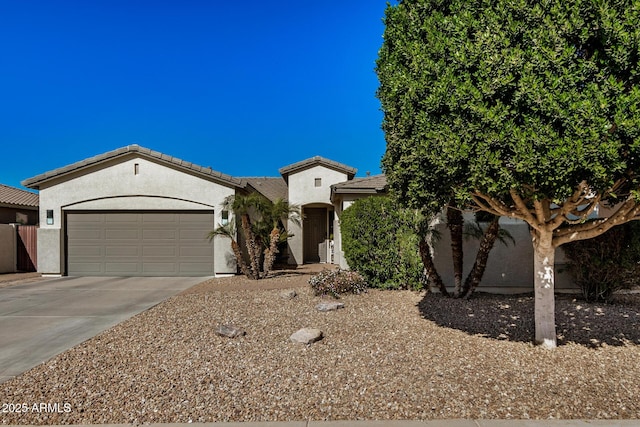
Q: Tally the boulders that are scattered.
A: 4